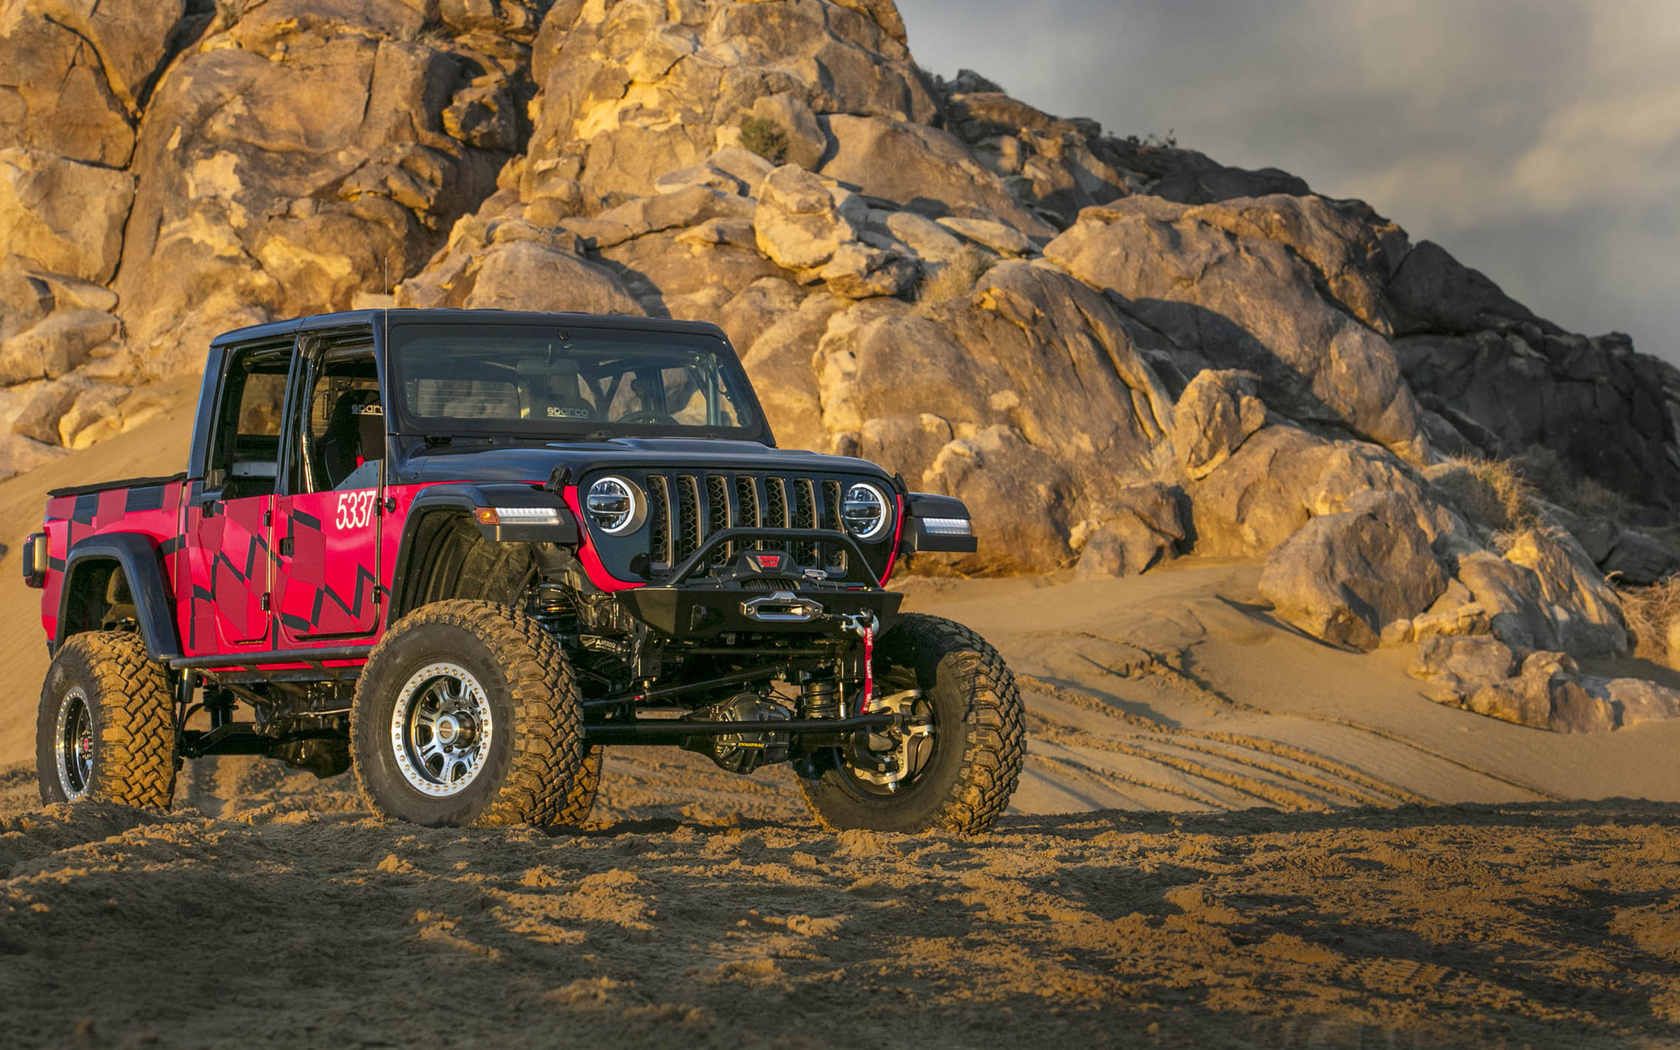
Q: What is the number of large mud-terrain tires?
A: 4